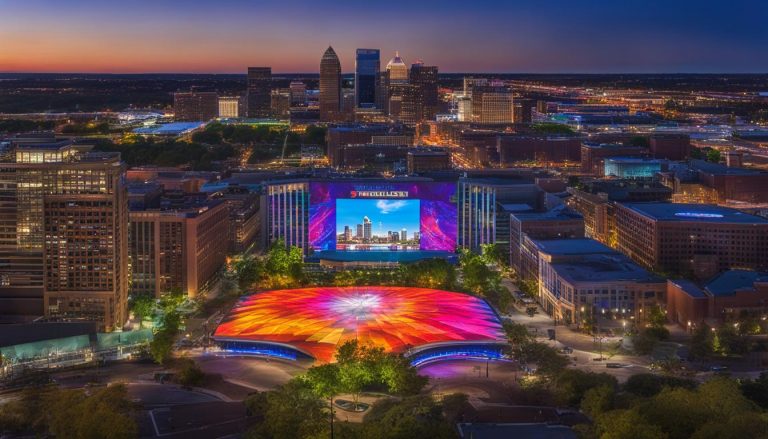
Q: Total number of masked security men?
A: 0